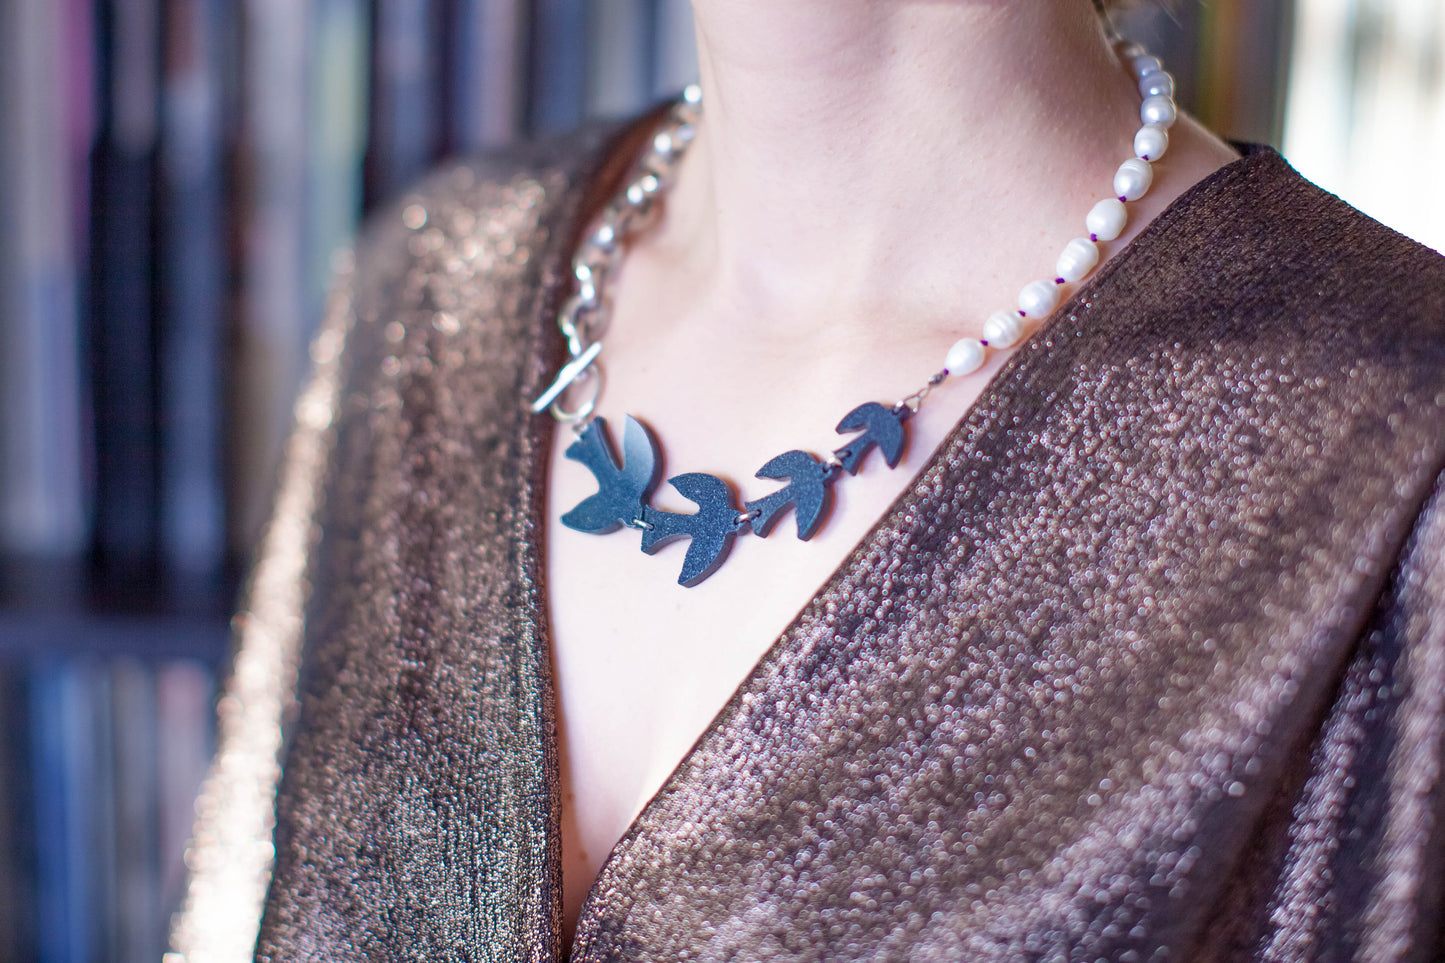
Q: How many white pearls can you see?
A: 11